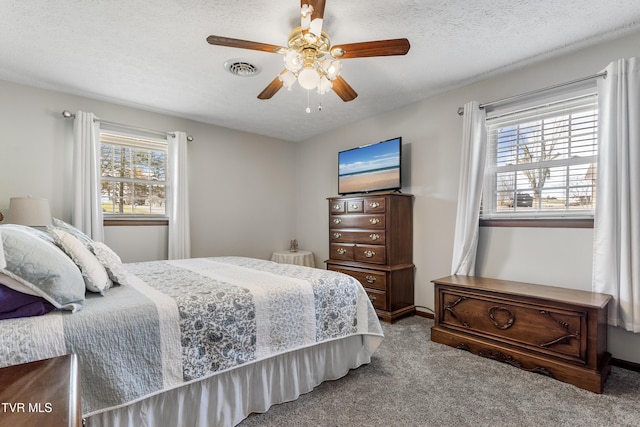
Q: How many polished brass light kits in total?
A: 1